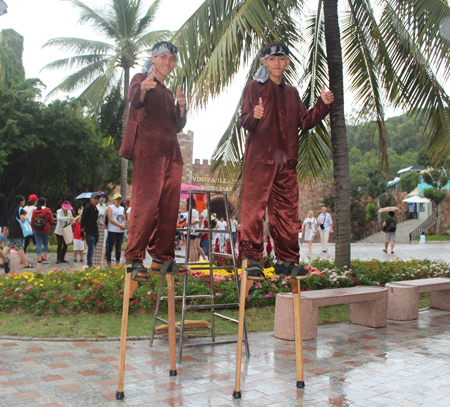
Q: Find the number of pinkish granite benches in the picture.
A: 2